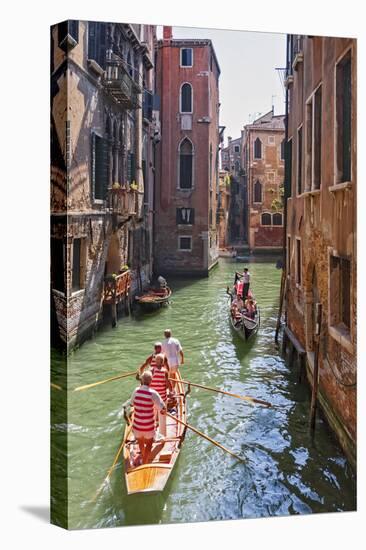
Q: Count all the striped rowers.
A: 3